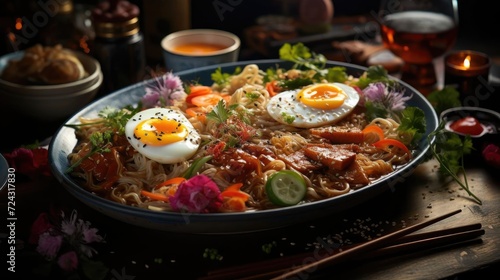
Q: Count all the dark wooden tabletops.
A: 1